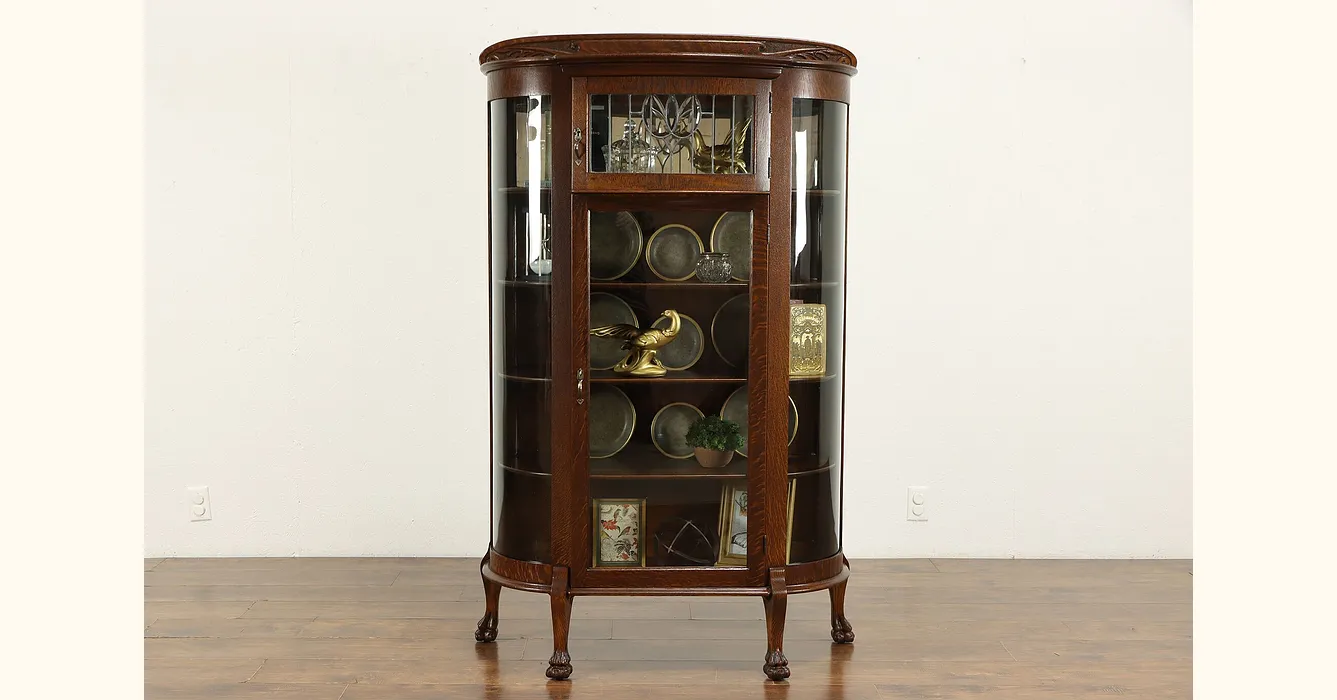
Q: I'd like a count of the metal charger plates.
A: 9